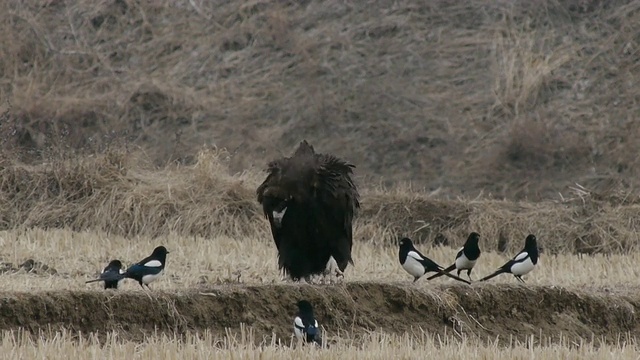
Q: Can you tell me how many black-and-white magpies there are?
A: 6